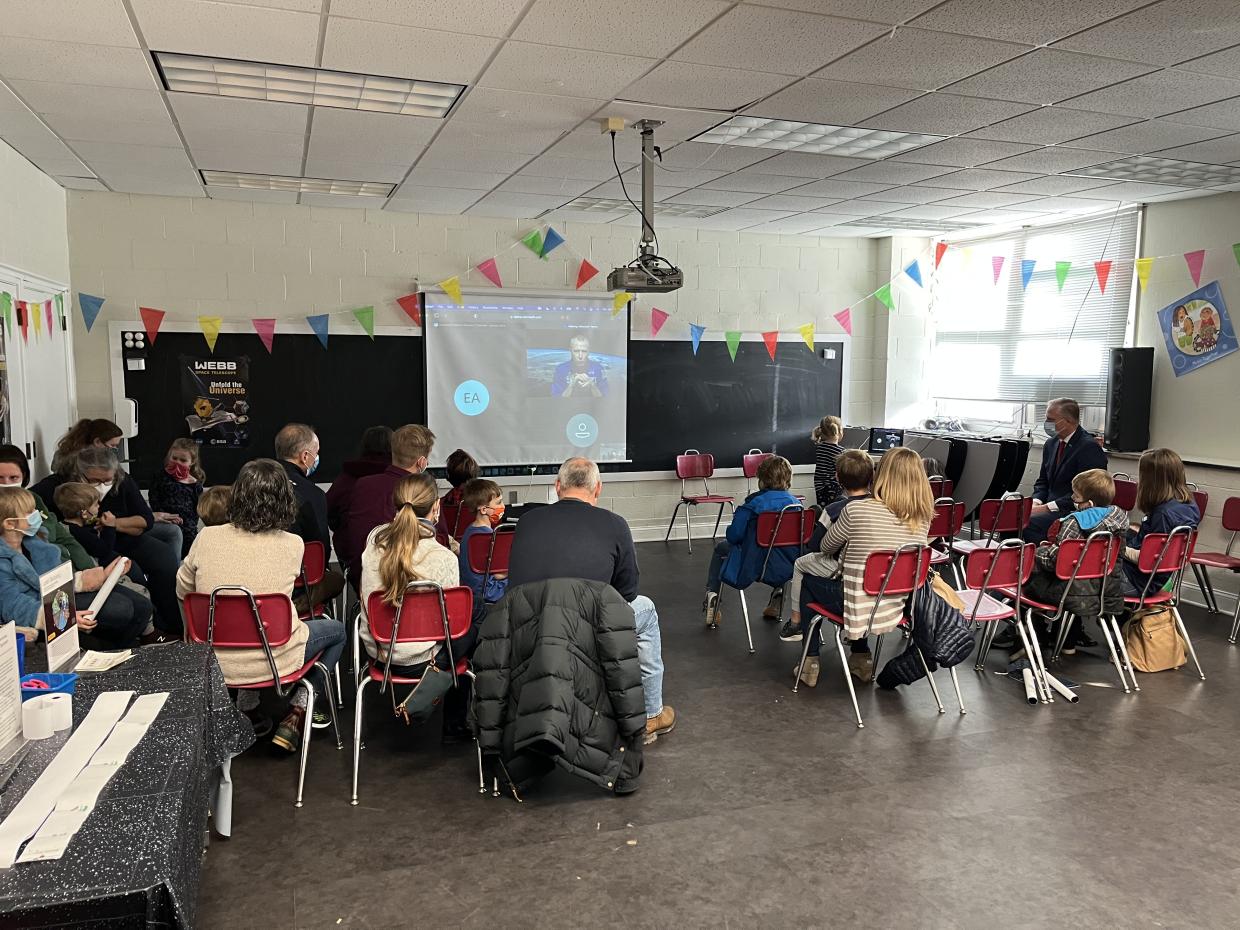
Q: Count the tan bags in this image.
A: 2